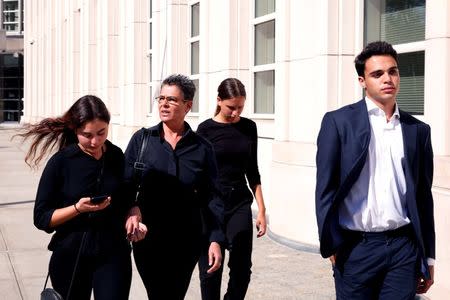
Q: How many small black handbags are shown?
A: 1